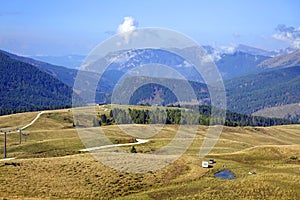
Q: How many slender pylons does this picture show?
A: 3